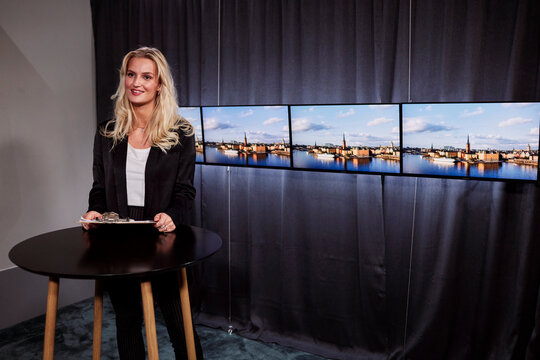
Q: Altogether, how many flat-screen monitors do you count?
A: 4